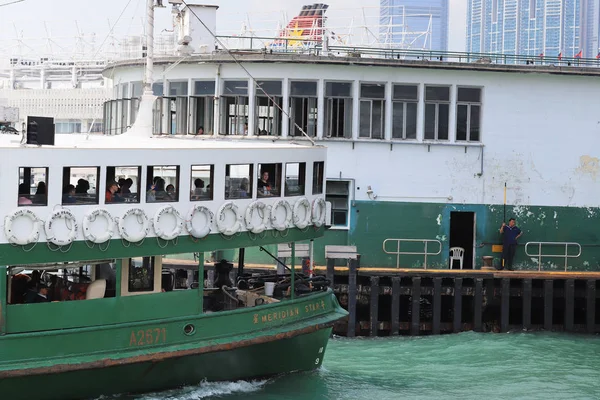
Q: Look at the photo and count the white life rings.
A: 11